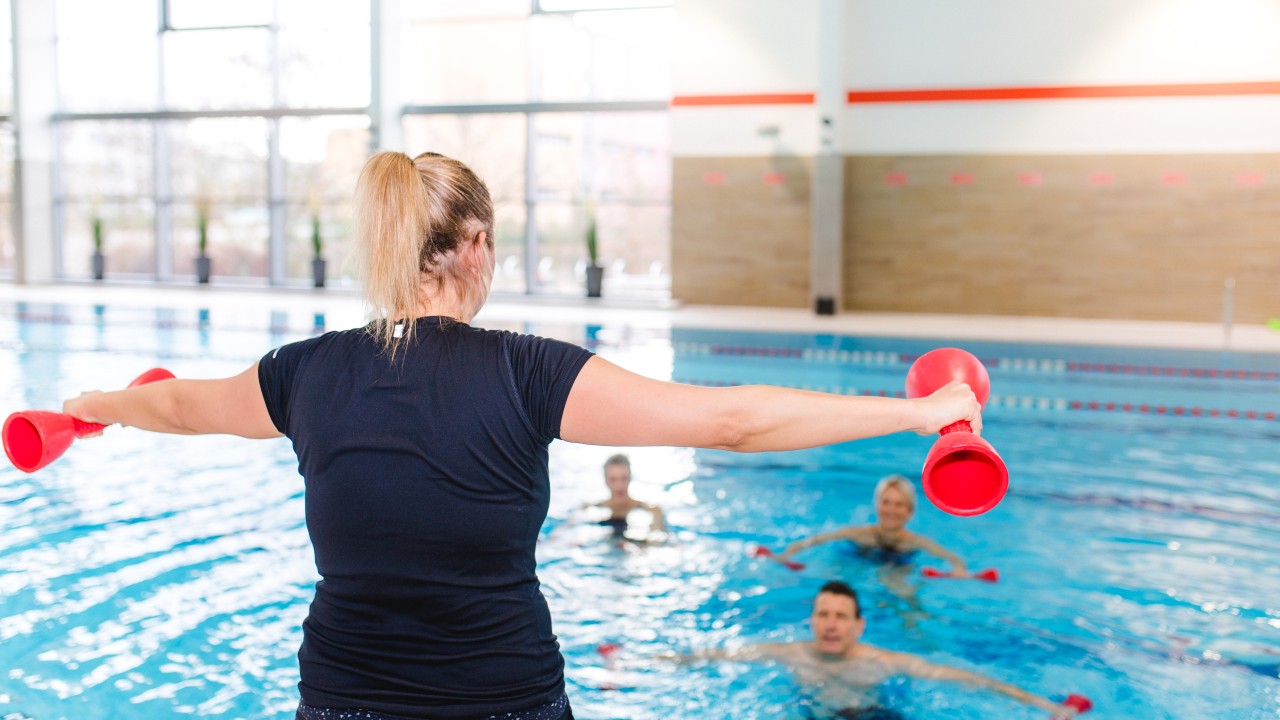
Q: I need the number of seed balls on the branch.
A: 0